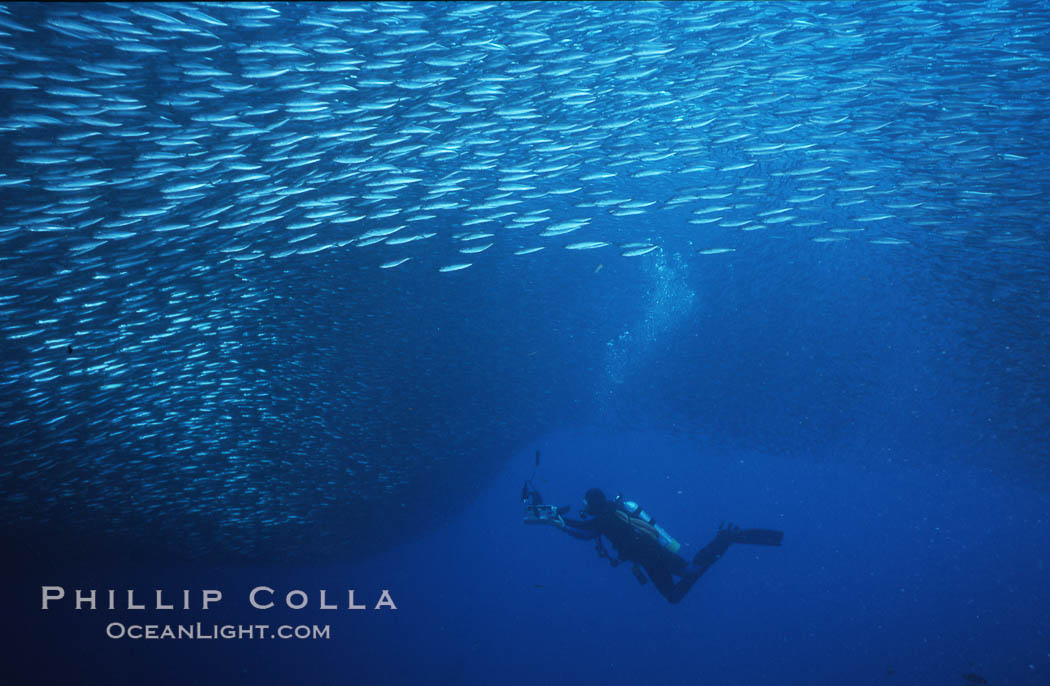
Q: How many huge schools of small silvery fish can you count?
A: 1